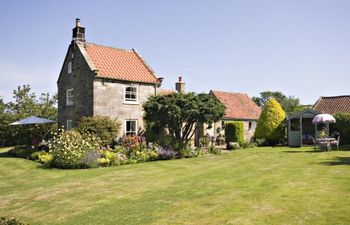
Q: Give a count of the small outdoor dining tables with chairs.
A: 1